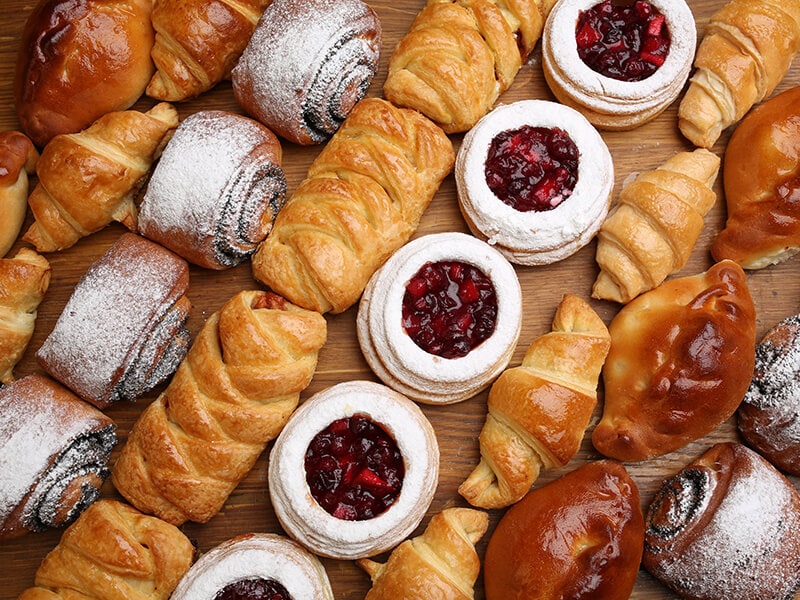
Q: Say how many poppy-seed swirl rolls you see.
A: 6